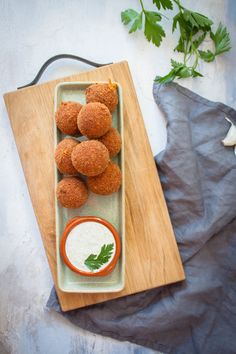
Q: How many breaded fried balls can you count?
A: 8